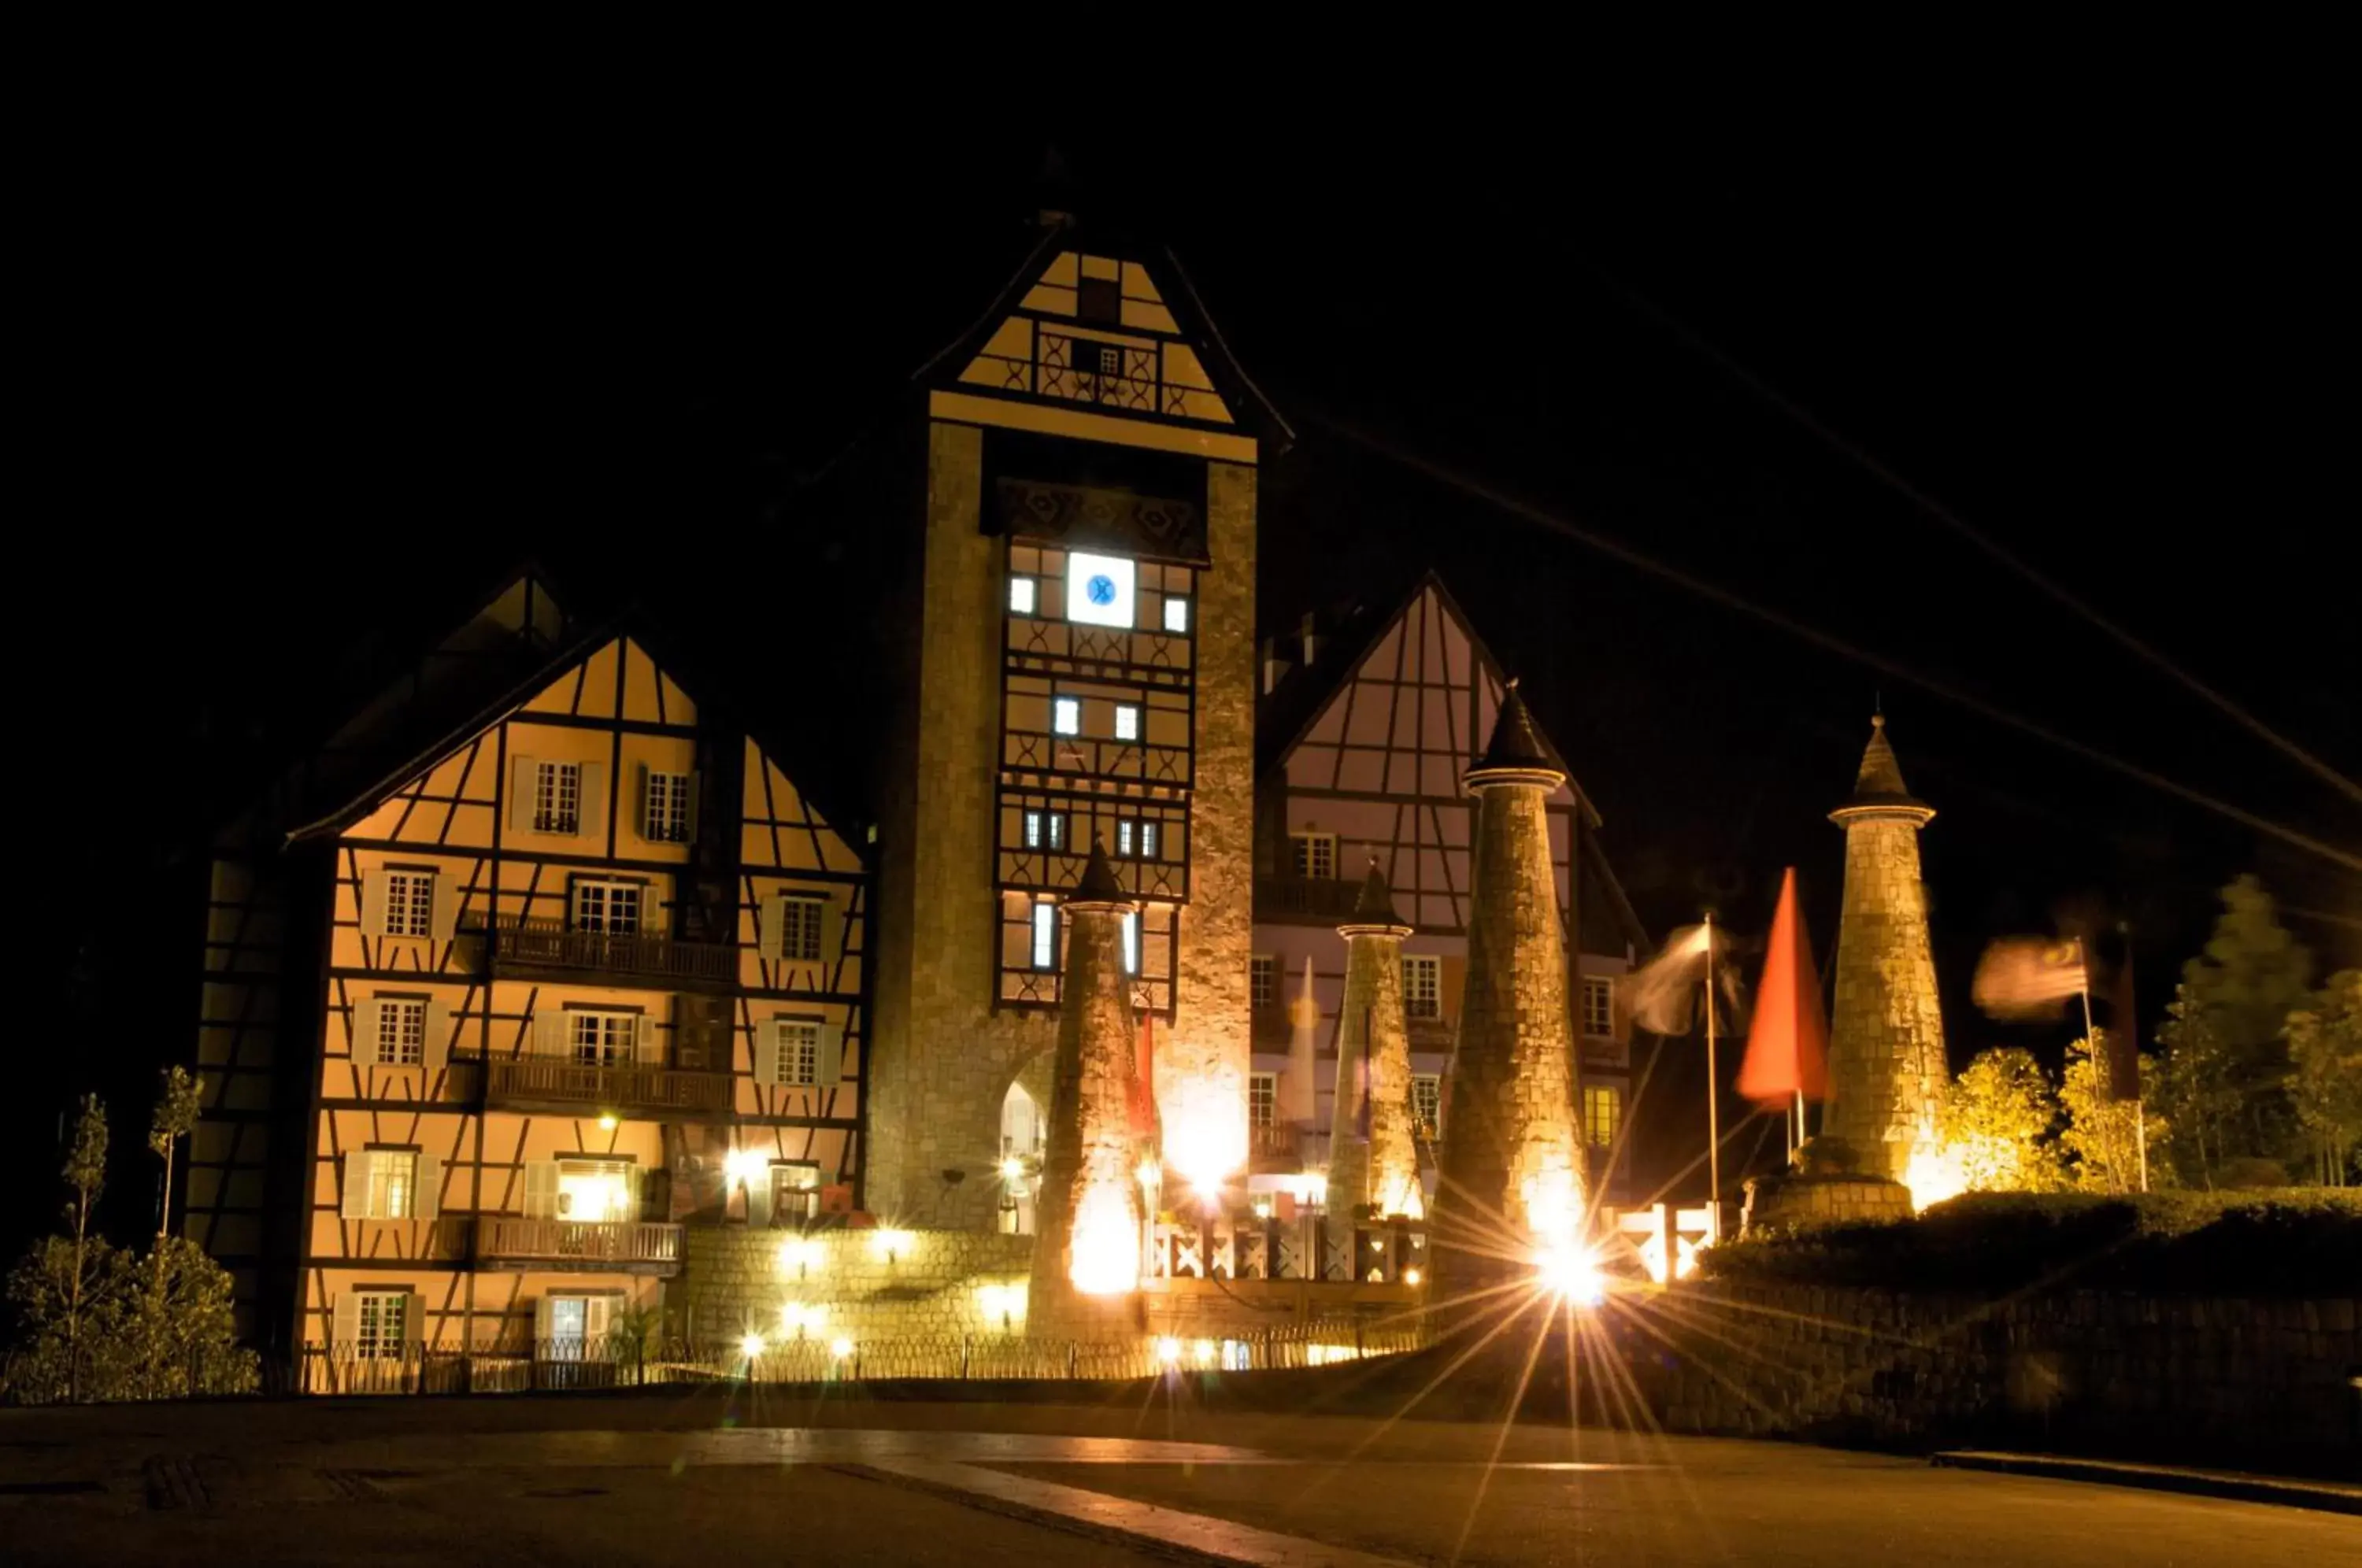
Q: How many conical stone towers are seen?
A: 4